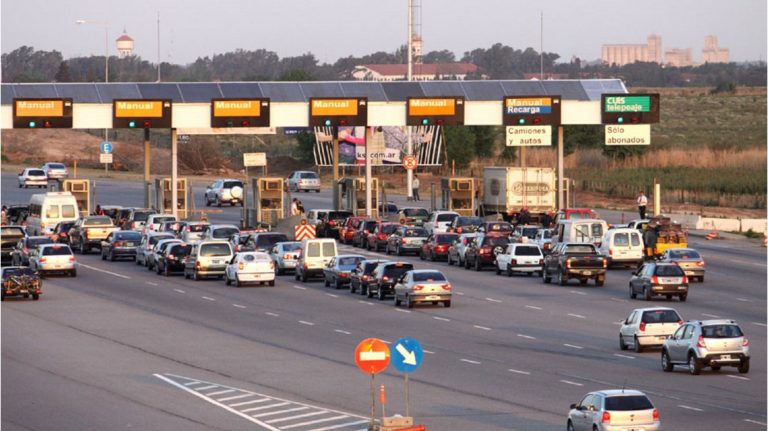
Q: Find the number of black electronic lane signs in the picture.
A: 7